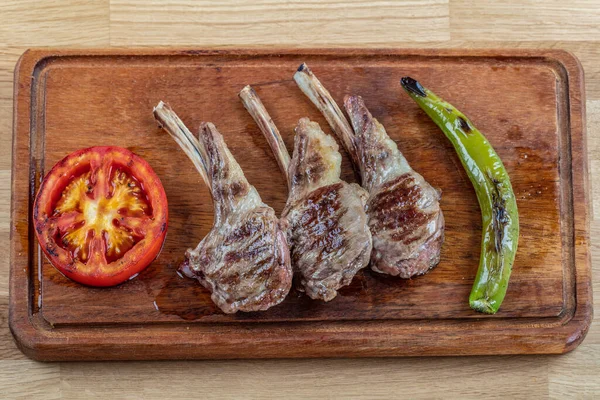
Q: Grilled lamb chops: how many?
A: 3